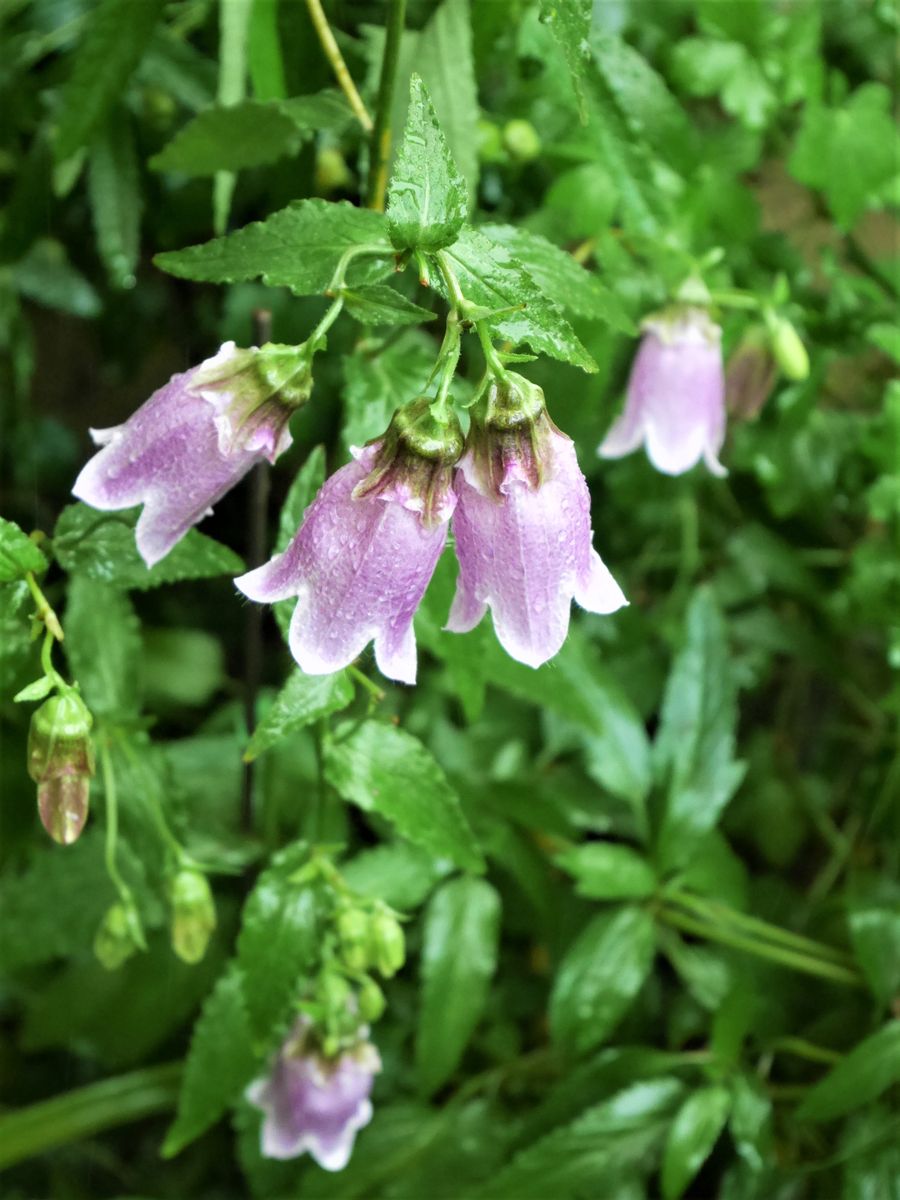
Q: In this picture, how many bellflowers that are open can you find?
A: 5